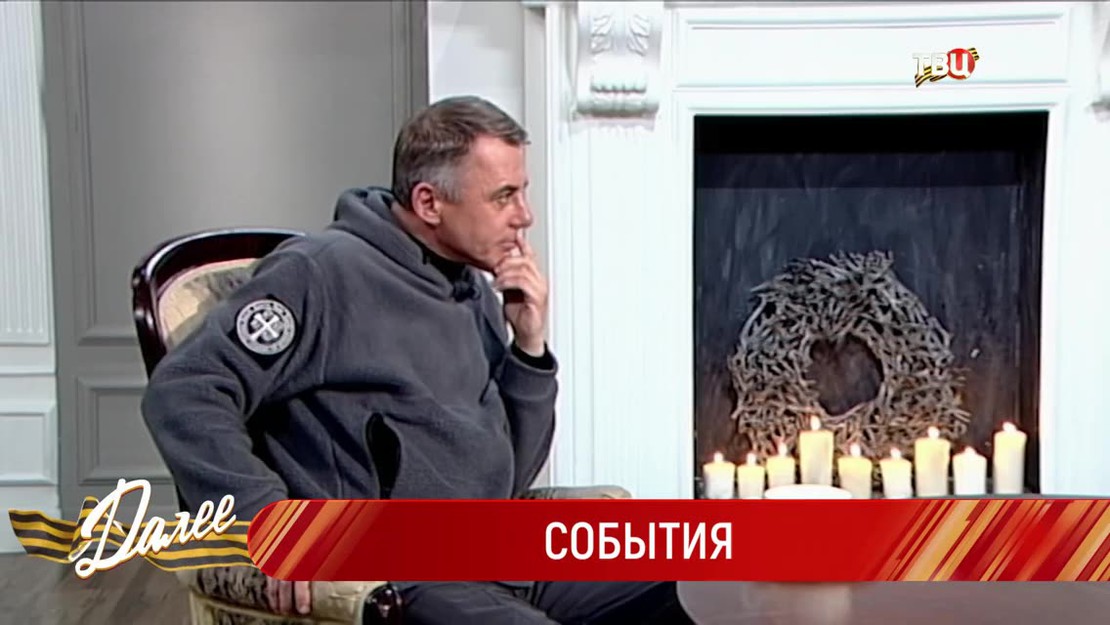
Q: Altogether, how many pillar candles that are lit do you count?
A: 9